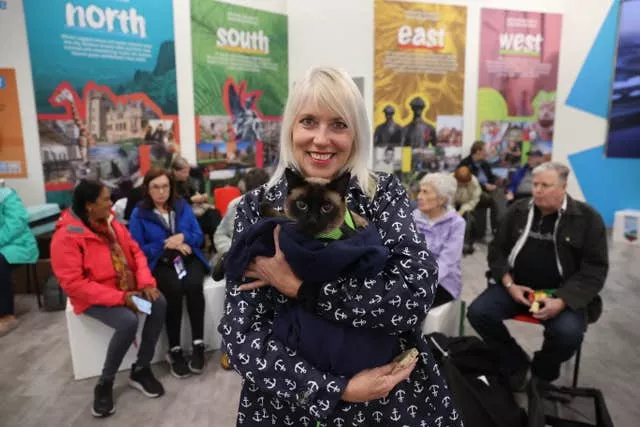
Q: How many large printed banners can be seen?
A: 4